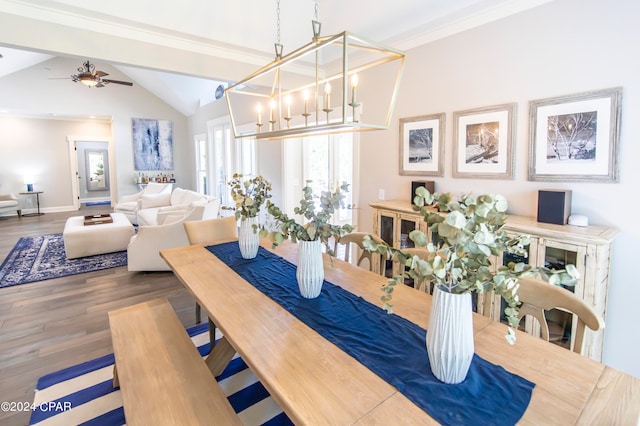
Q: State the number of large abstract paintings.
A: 1